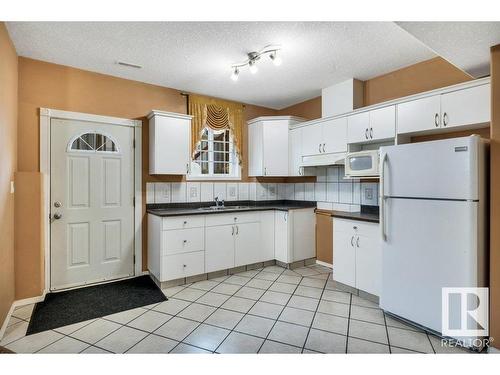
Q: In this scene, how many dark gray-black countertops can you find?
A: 2